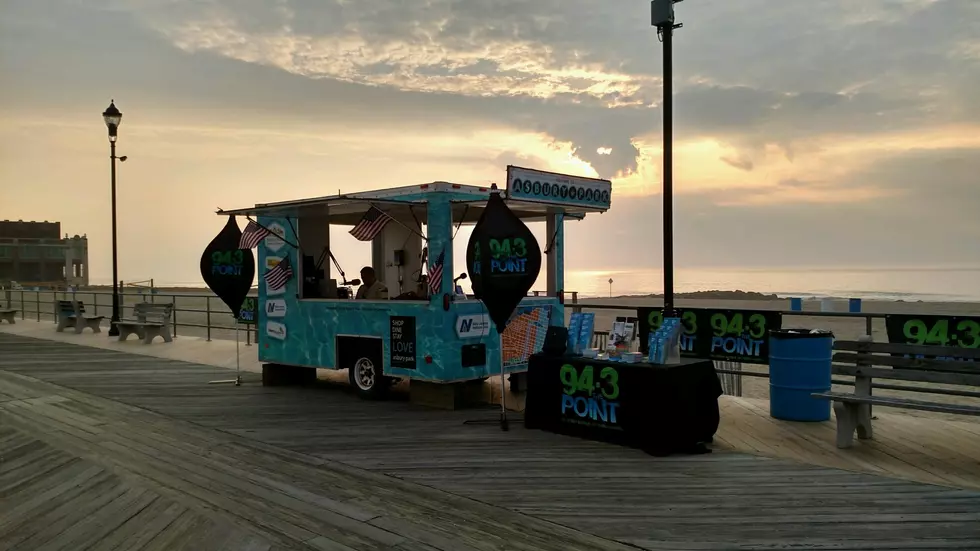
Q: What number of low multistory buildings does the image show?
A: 1